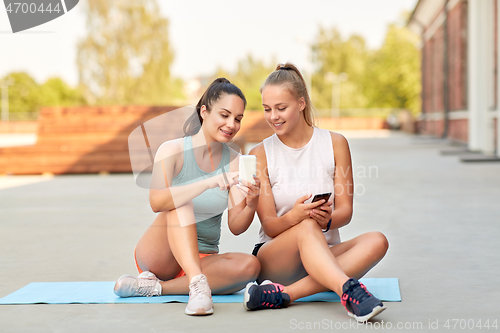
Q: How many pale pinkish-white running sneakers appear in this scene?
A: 2